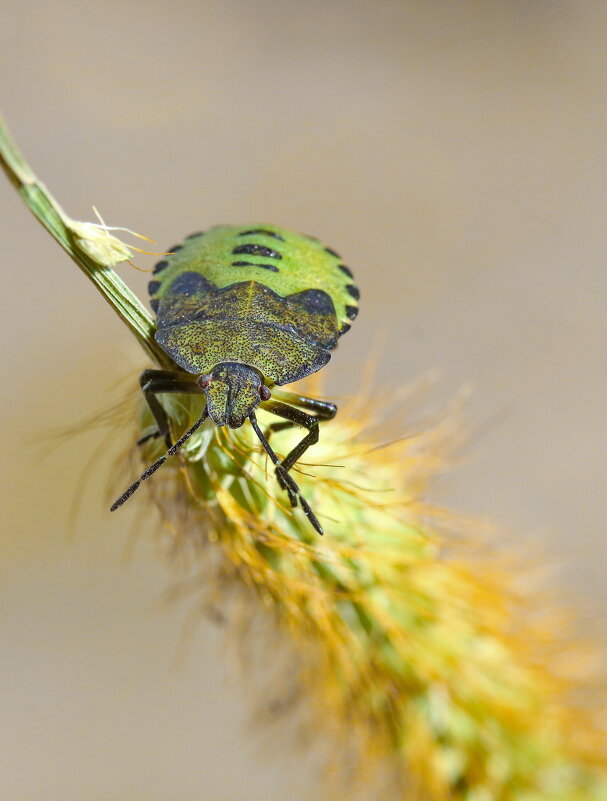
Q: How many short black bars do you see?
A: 3